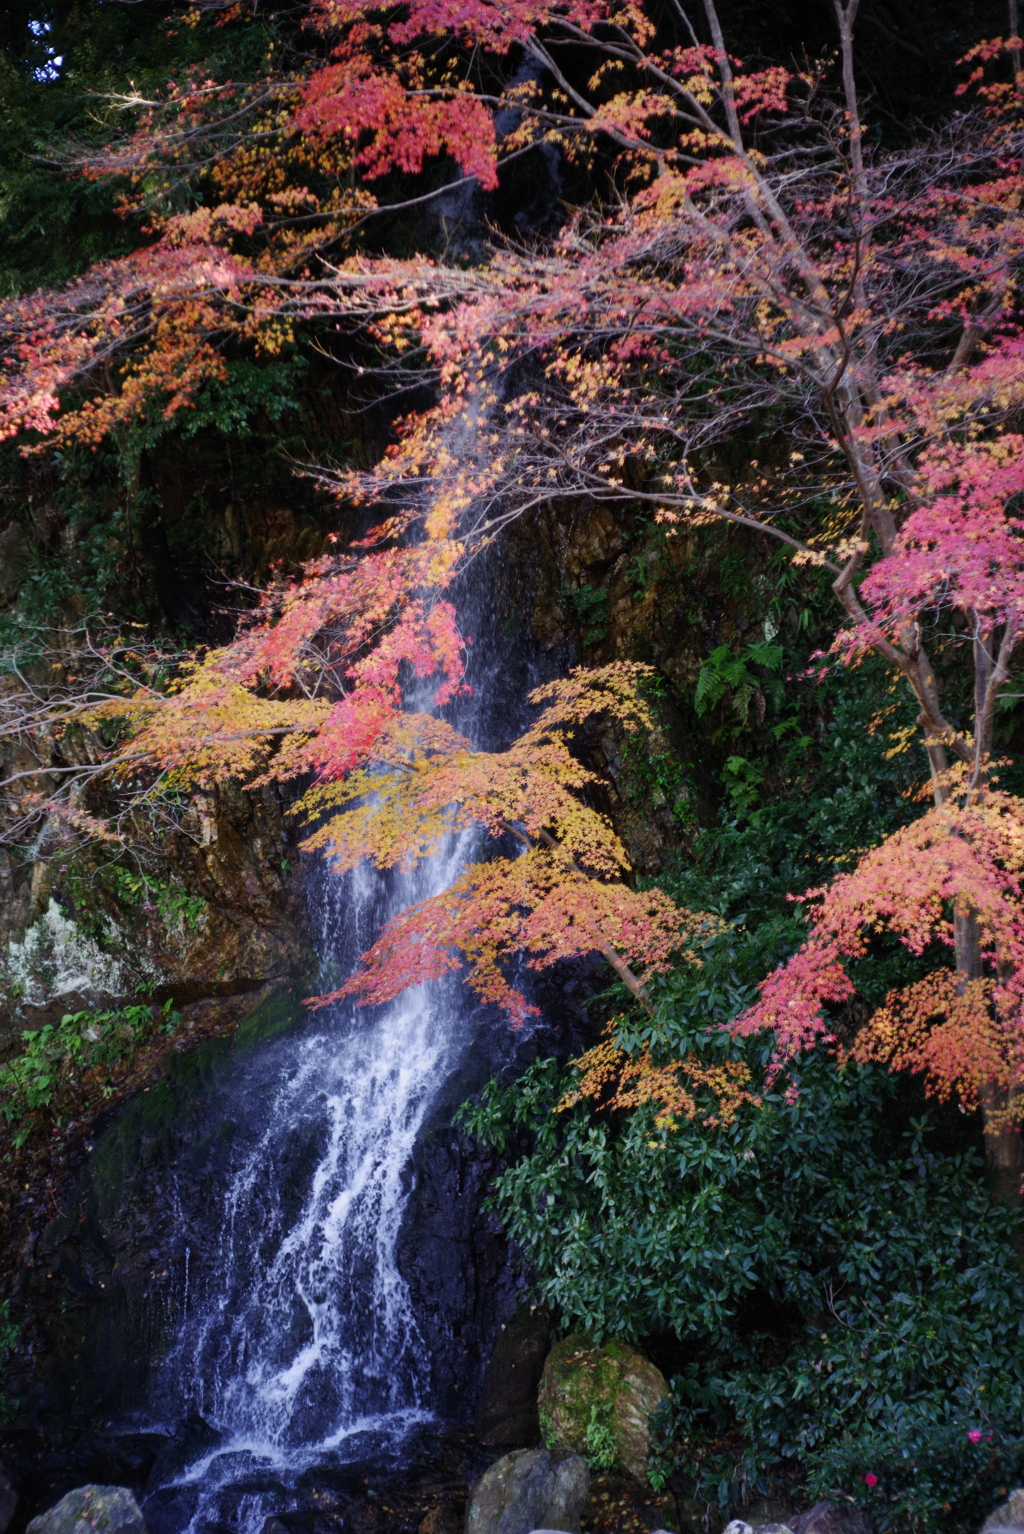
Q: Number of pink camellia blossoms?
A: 2